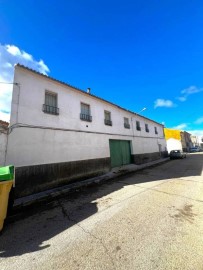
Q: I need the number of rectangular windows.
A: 7